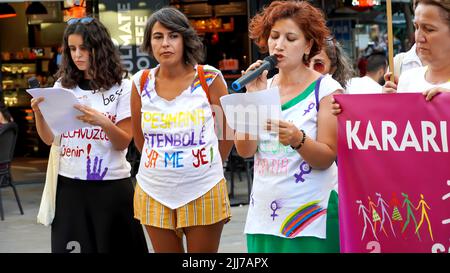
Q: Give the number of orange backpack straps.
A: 2